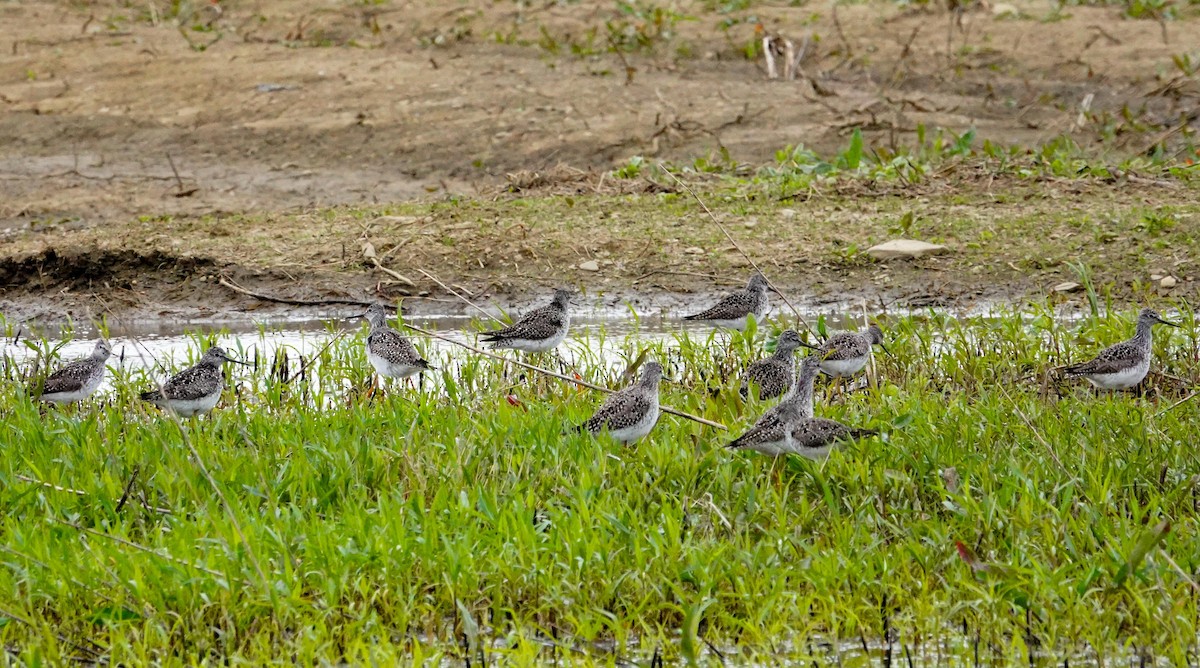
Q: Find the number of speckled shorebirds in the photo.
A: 11